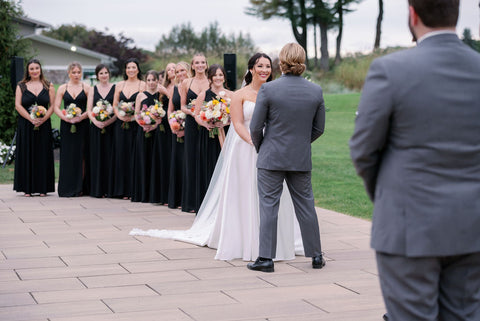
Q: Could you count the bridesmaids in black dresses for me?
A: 9